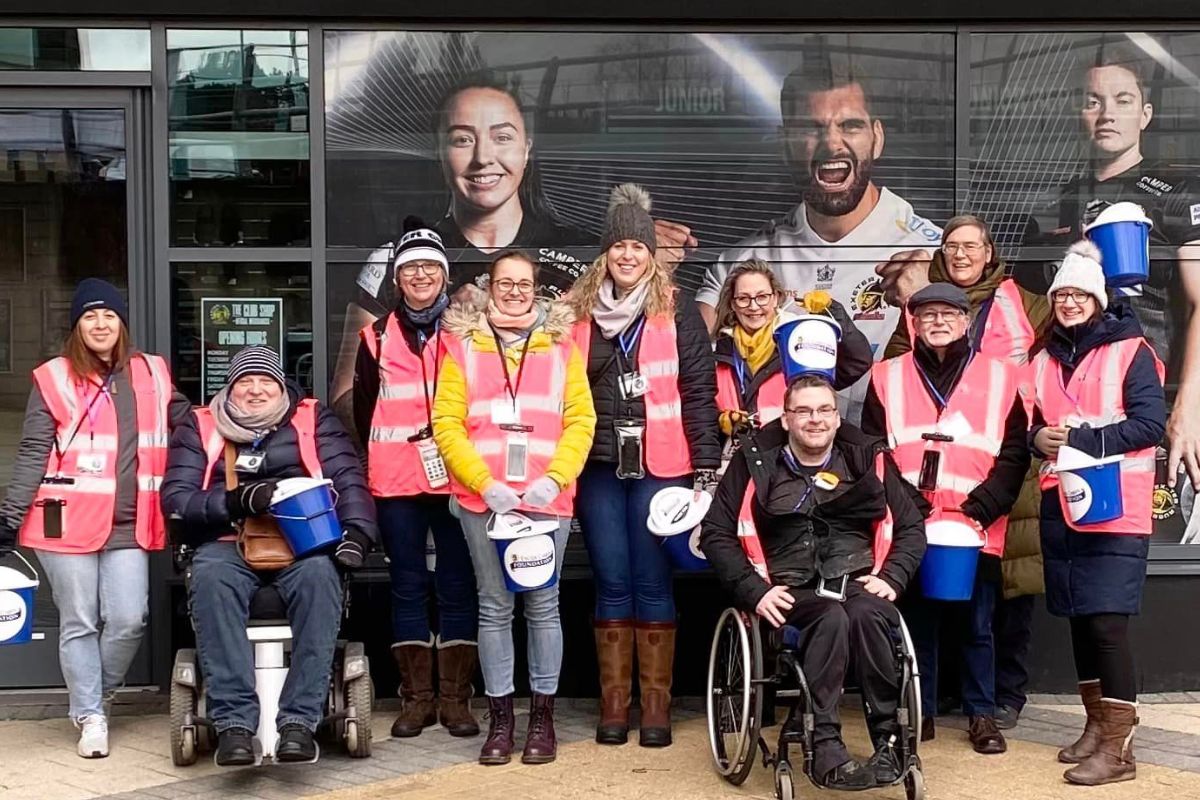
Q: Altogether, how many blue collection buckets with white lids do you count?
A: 8